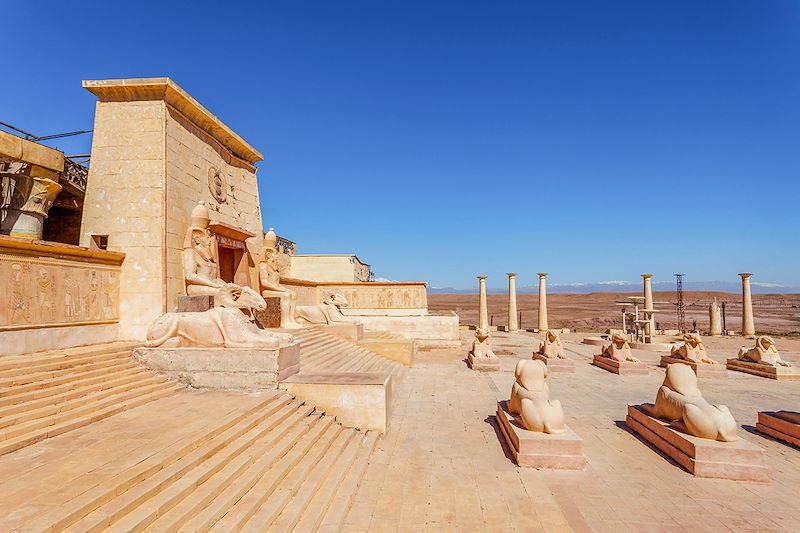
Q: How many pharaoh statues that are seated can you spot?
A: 2